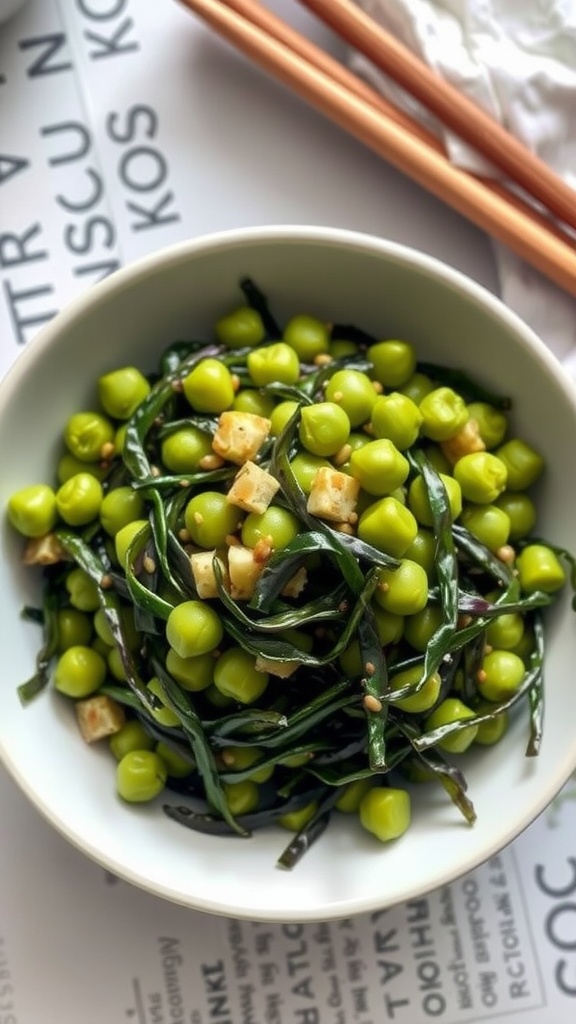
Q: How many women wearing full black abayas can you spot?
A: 0